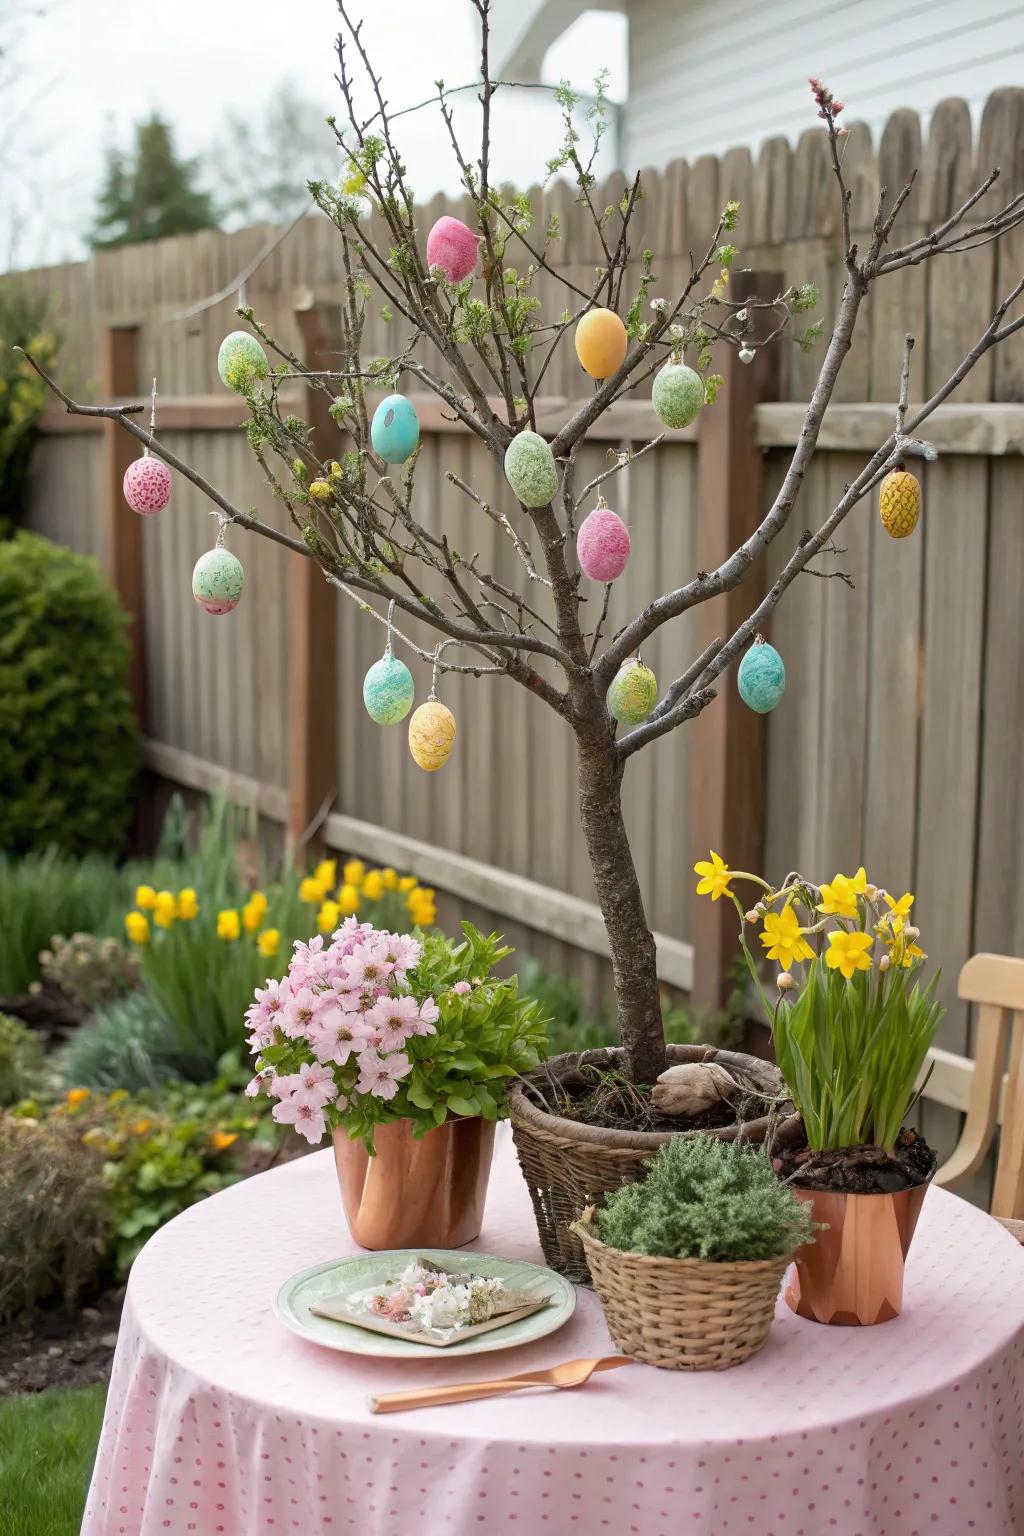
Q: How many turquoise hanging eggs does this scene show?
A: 3